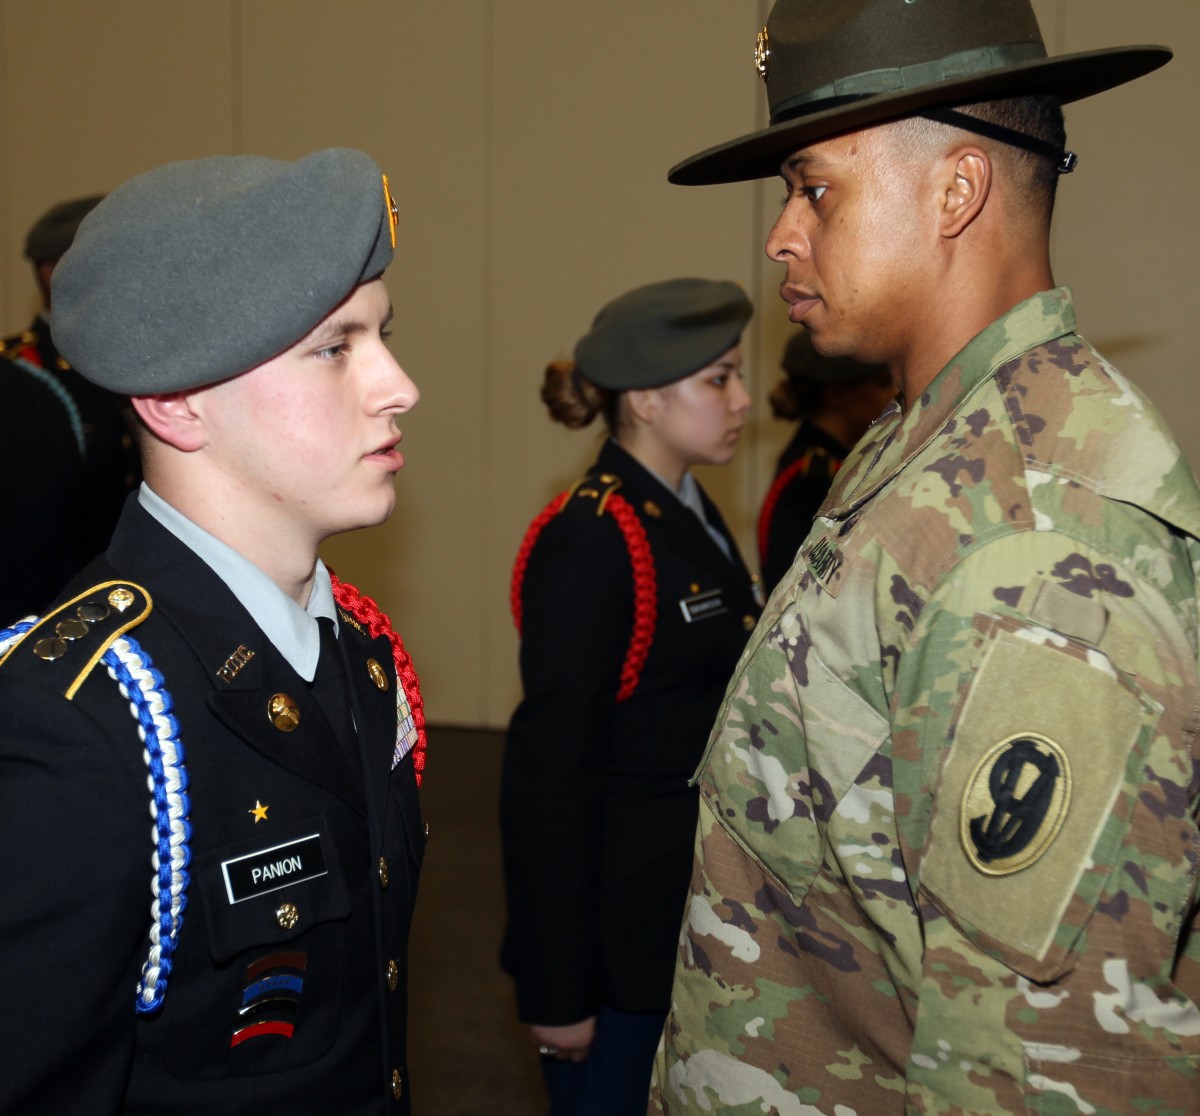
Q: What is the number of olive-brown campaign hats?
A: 1